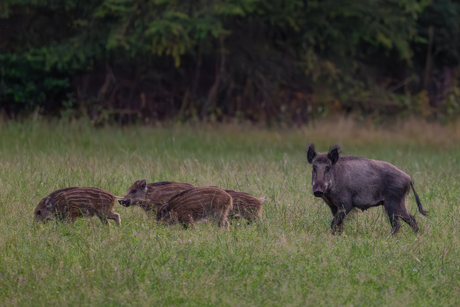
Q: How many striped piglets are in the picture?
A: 4